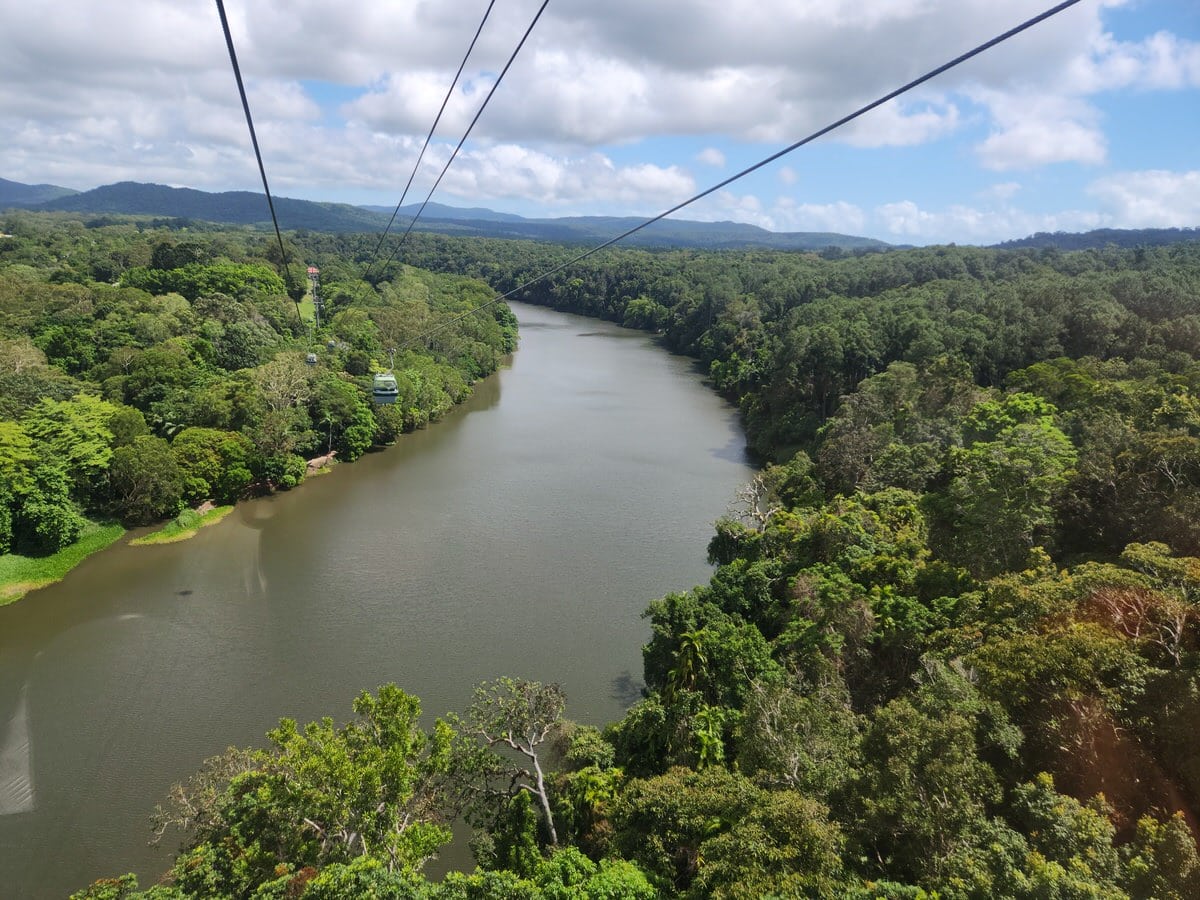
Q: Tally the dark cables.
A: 4